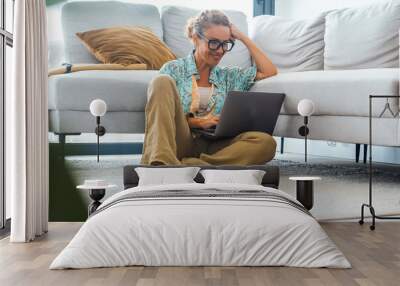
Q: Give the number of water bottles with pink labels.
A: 0